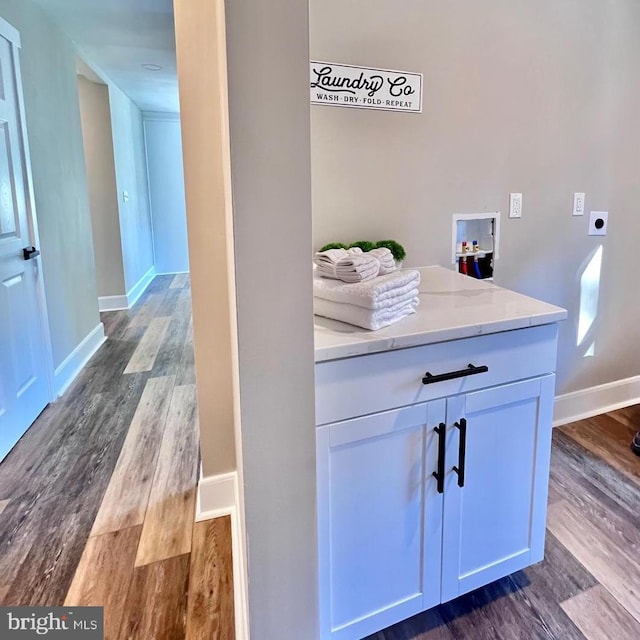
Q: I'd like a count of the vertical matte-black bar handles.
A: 2